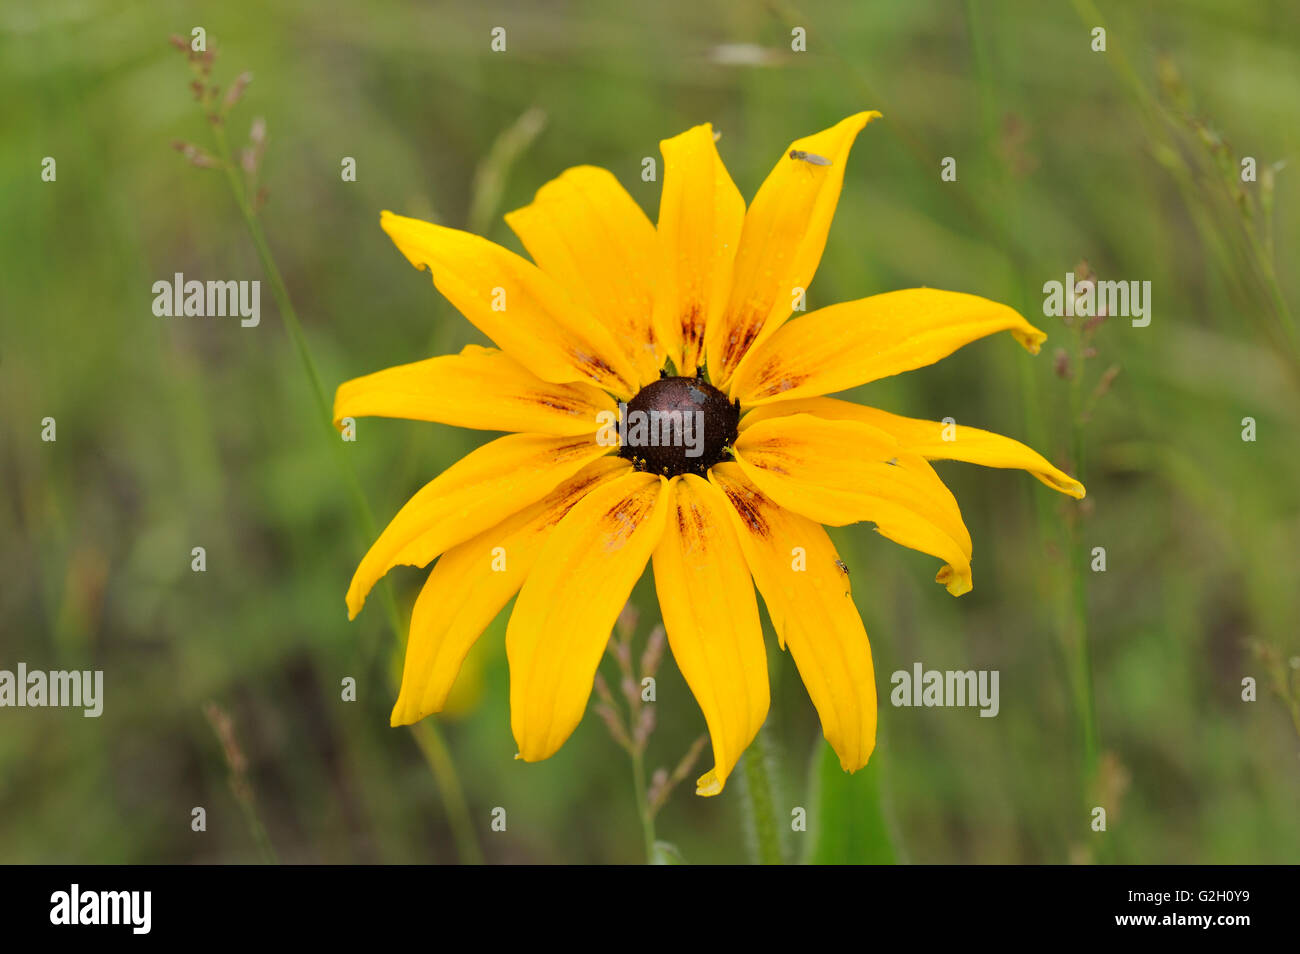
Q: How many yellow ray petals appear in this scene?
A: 13